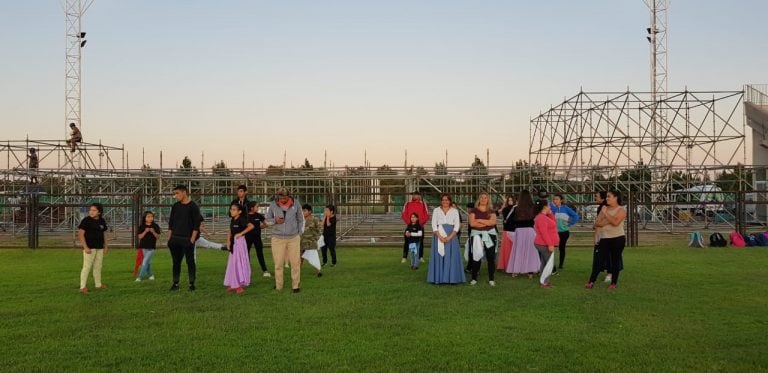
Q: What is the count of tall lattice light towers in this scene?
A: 2